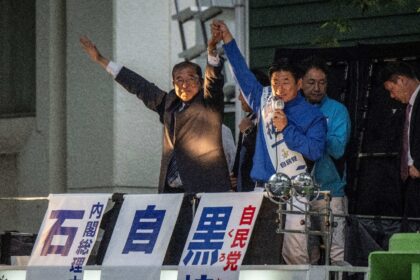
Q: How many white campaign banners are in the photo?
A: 3